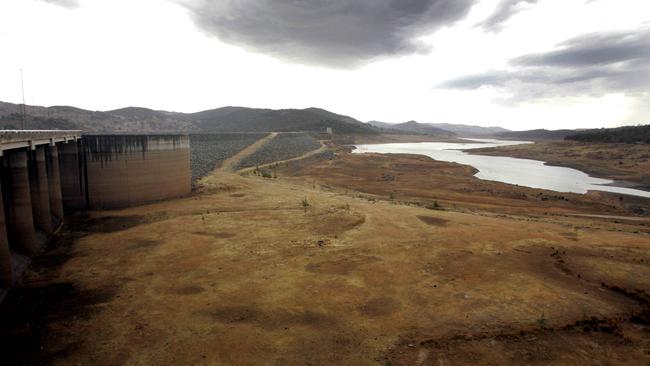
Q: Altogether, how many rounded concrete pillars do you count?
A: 4